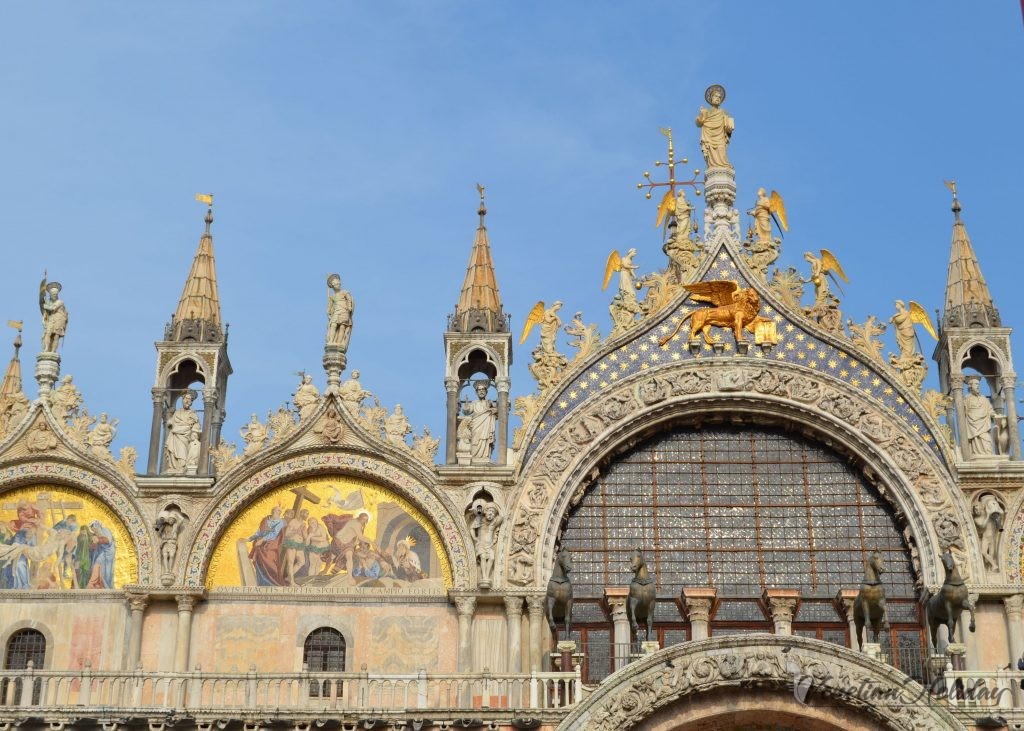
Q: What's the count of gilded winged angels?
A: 6